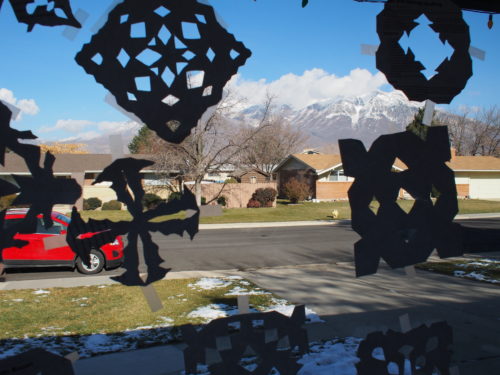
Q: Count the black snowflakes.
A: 9